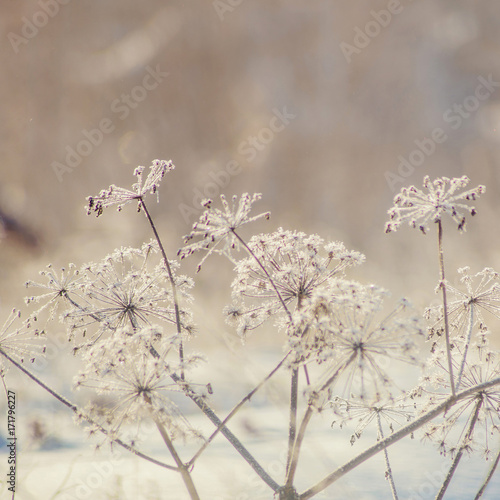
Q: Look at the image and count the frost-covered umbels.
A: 12